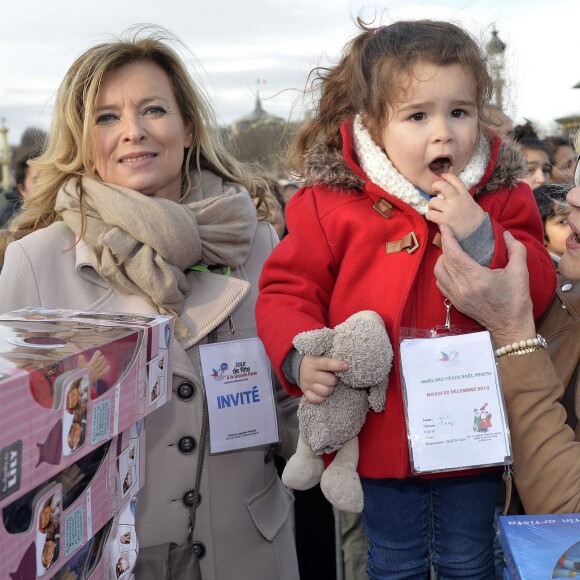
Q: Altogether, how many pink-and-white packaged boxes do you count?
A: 3